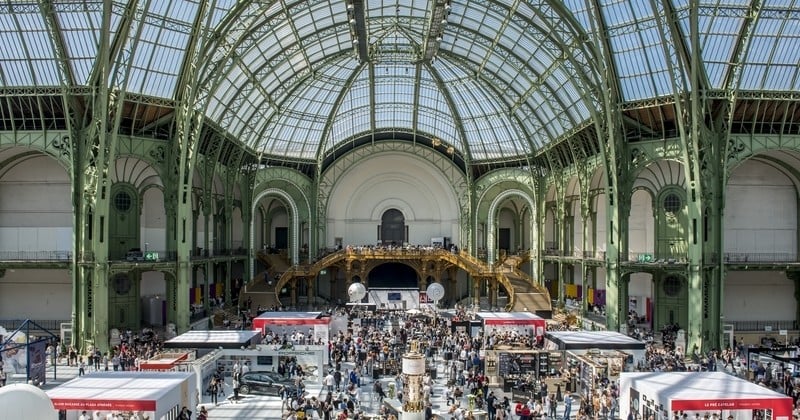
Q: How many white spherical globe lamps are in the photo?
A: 2